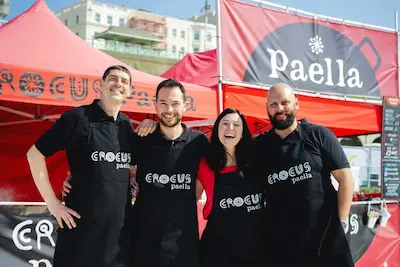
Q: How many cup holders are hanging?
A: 2